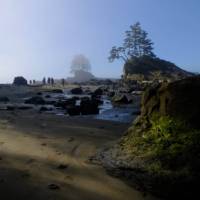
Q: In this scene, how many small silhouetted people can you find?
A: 6